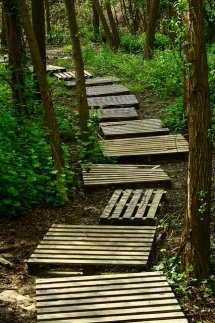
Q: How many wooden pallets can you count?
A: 12